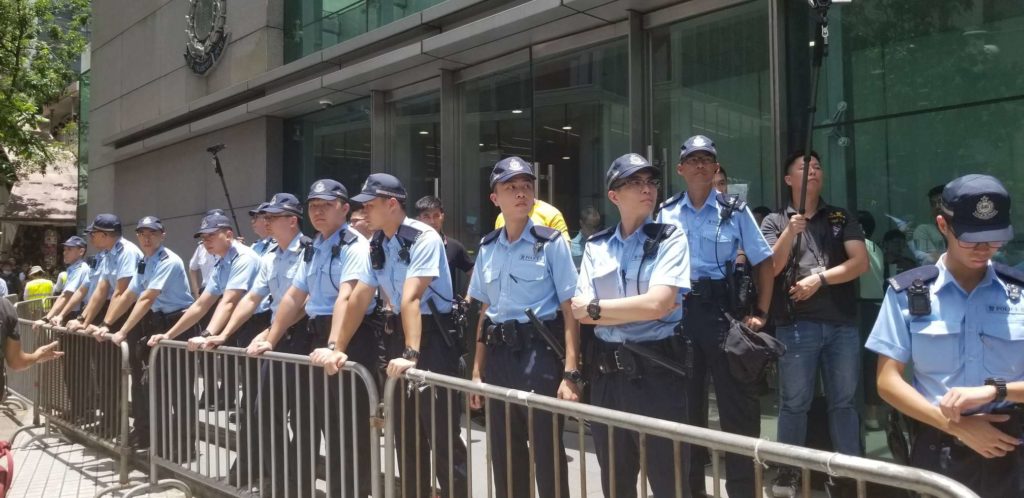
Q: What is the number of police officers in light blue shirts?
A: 13